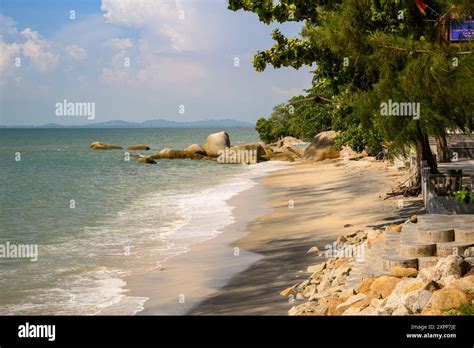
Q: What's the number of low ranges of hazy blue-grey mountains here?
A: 1